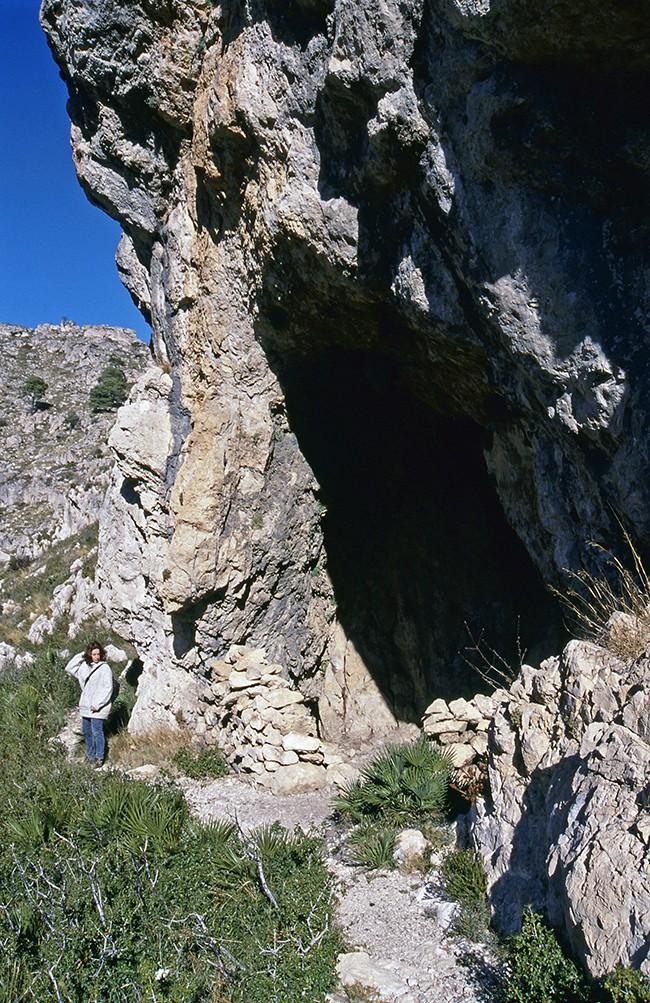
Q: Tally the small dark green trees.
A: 2